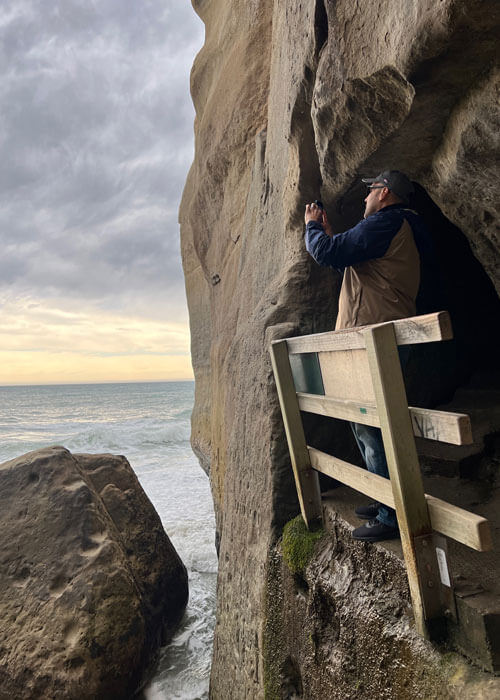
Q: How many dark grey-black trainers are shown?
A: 2